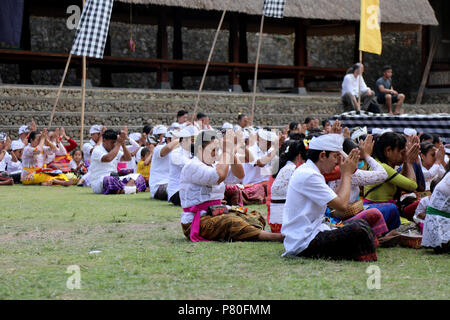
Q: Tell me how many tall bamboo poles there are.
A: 5